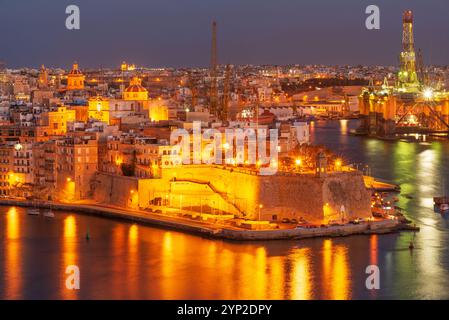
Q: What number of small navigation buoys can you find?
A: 2